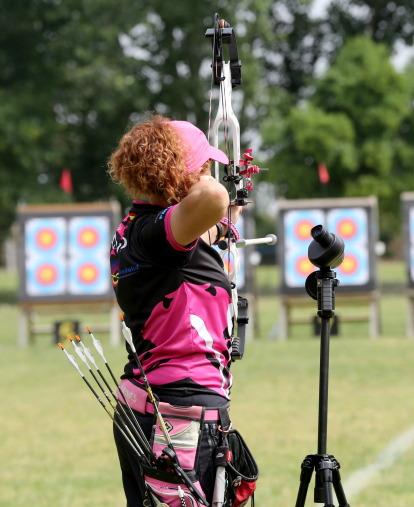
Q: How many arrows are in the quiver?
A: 5